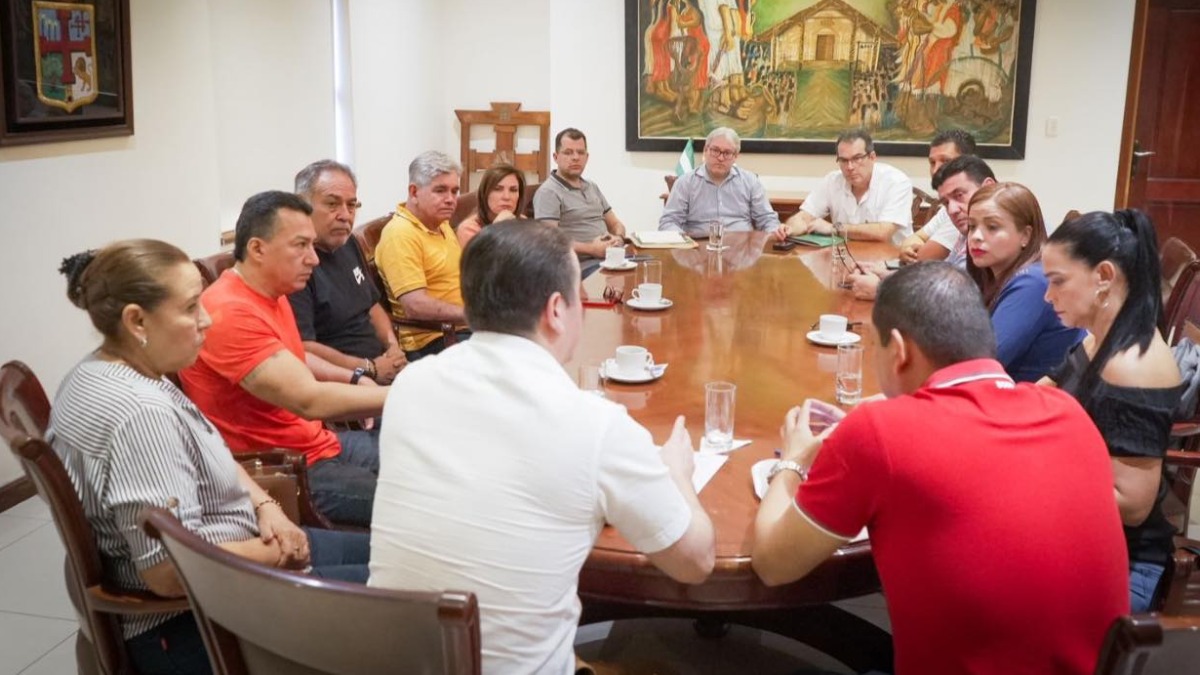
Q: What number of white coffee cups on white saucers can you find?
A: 4